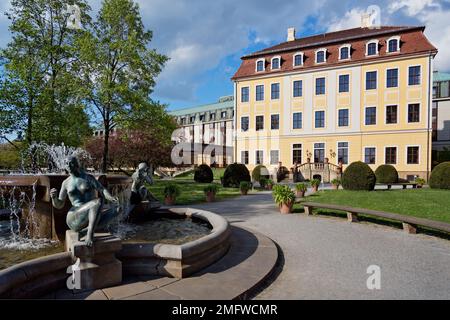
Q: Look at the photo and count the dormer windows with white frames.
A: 7